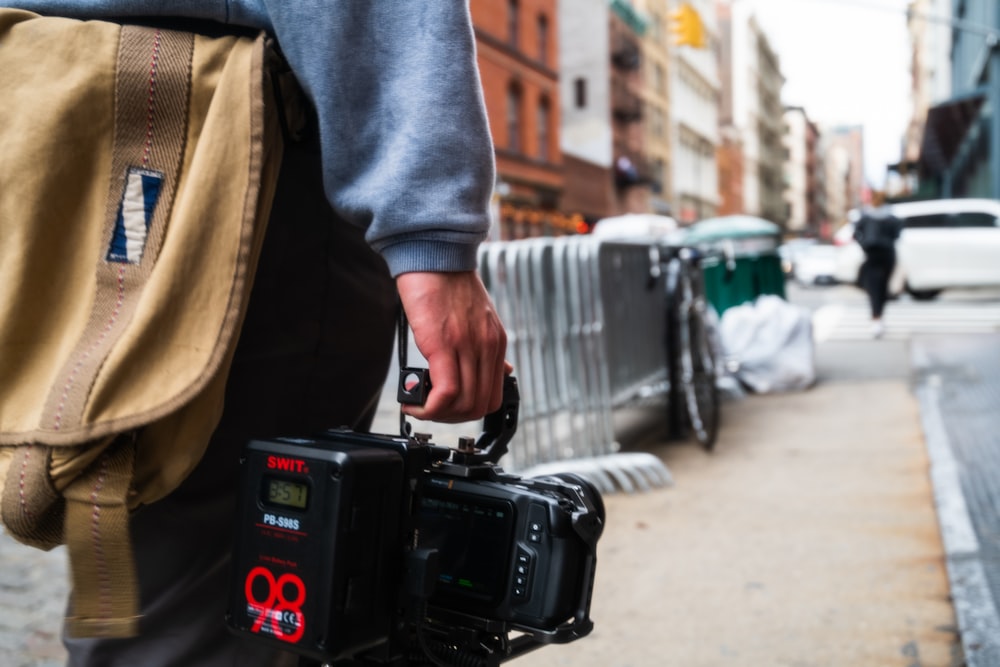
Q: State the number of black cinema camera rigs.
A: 1